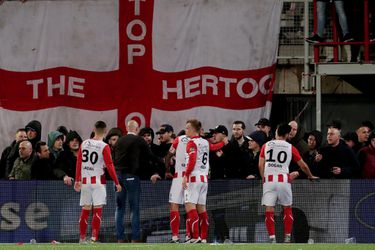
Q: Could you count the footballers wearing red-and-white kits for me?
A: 4